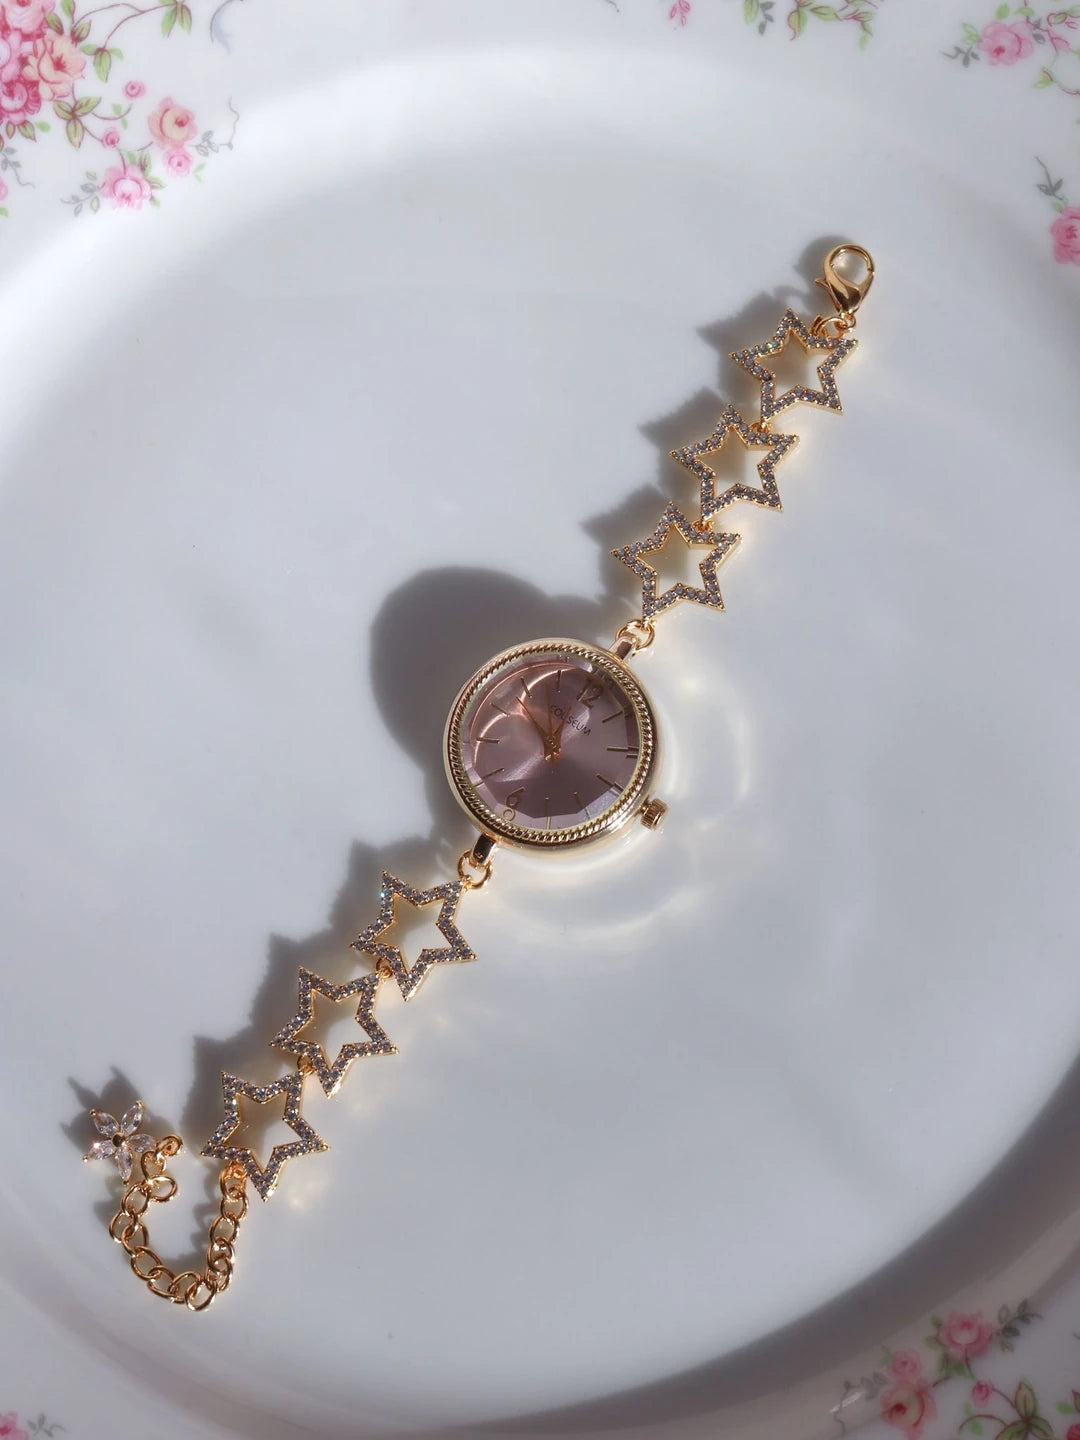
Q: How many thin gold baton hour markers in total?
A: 10